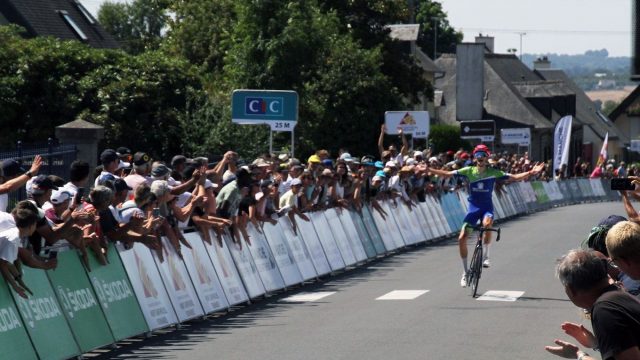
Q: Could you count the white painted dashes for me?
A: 3